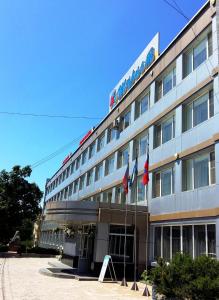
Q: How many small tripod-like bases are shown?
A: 3